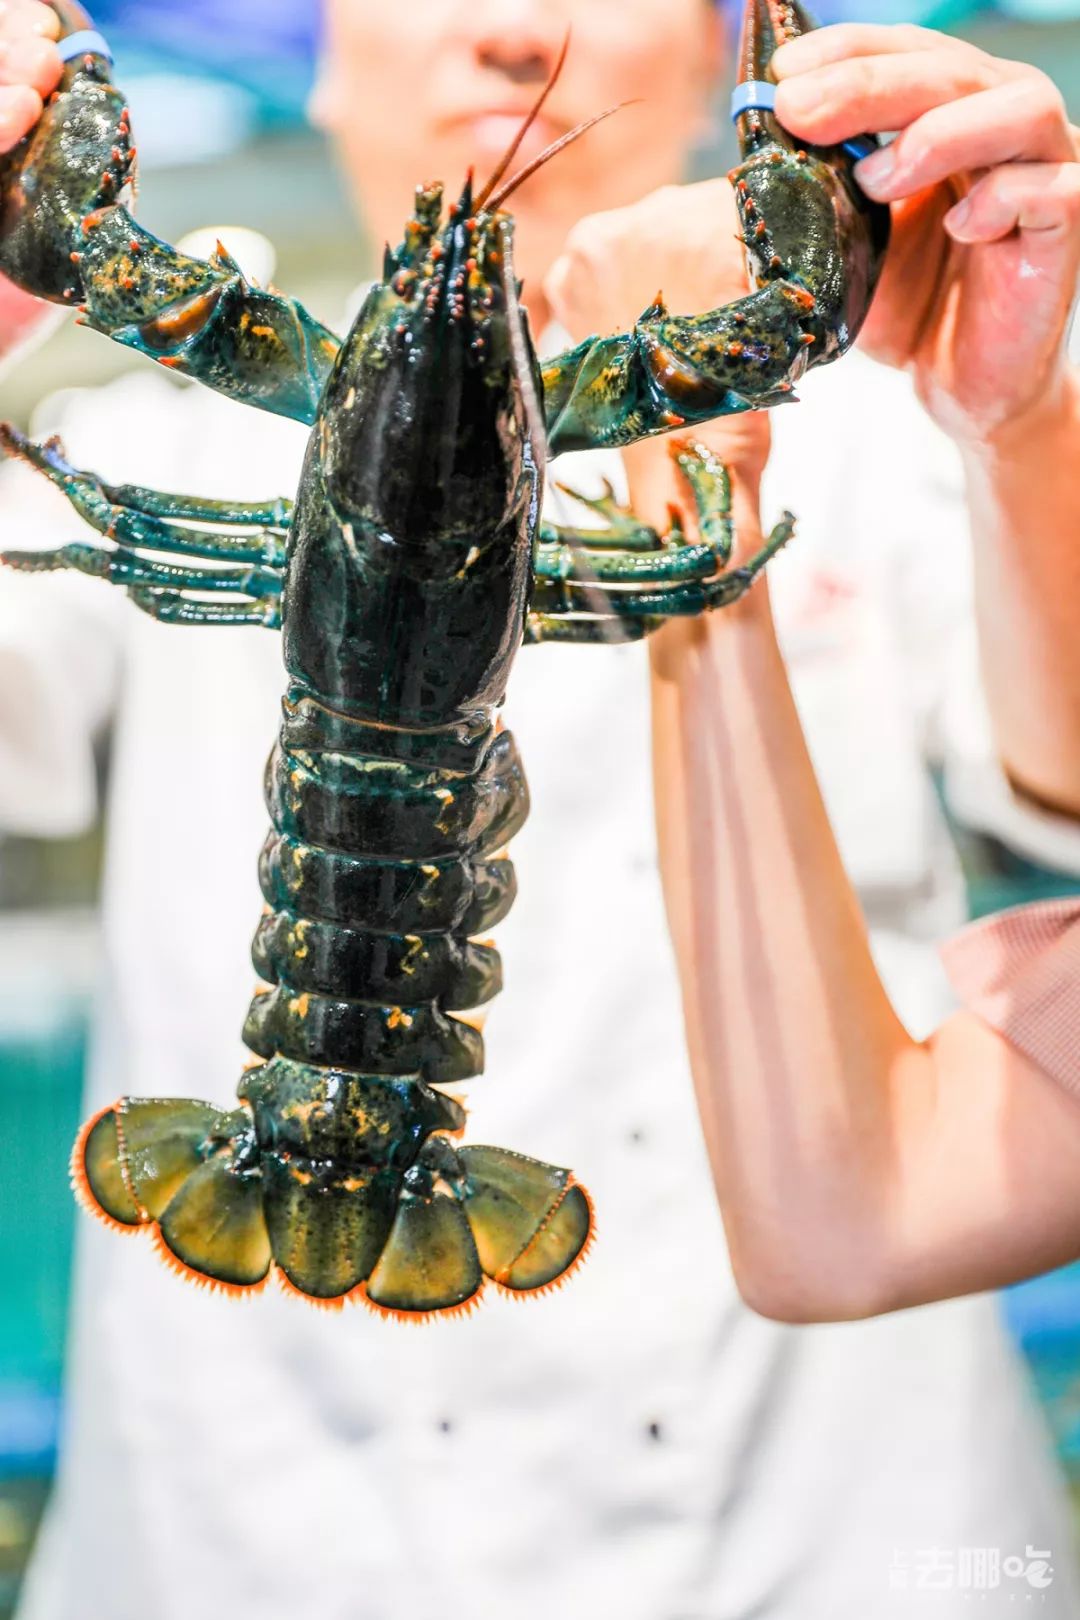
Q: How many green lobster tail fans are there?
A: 5